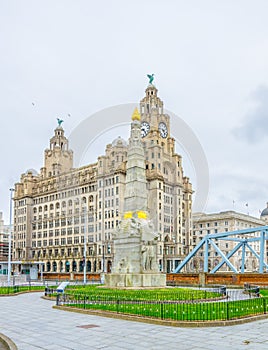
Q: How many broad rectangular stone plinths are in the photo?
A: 1